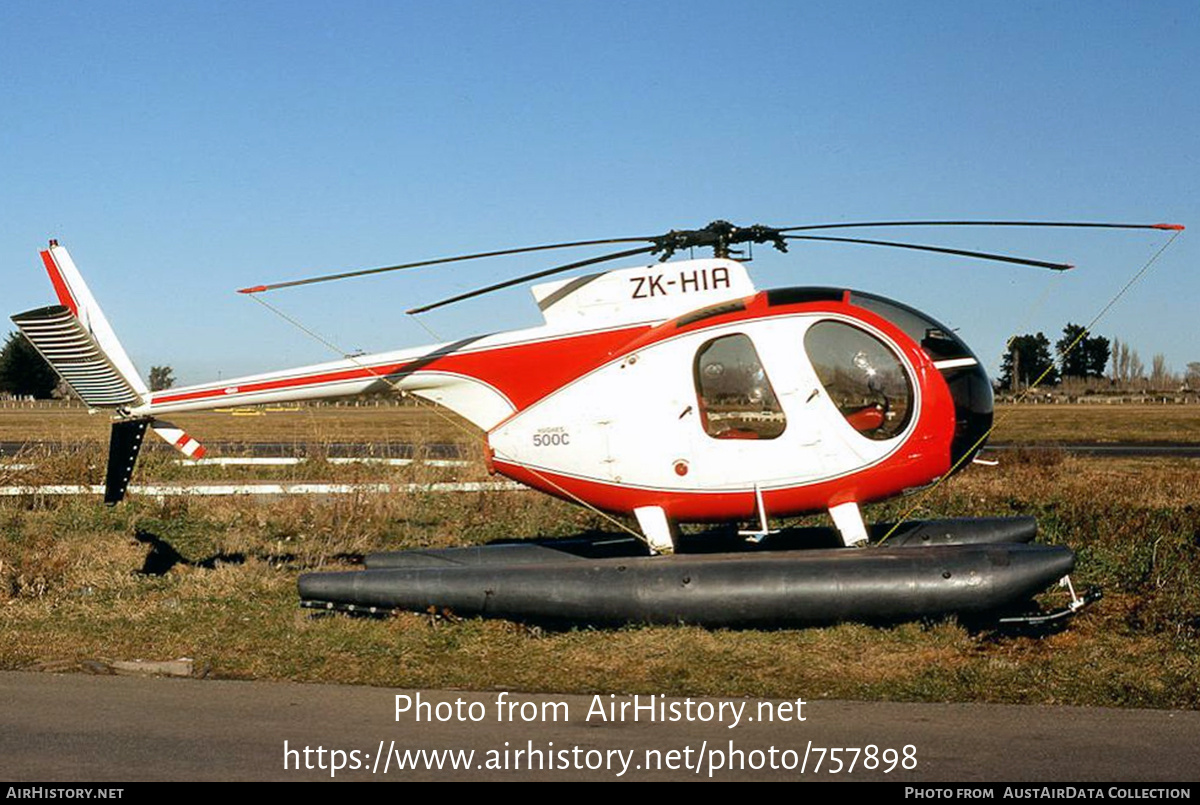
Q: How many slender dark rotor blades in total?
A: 4